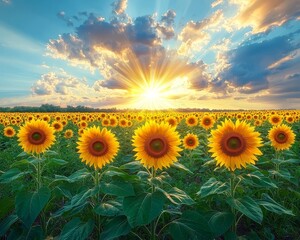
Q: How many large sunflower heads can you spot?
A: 5